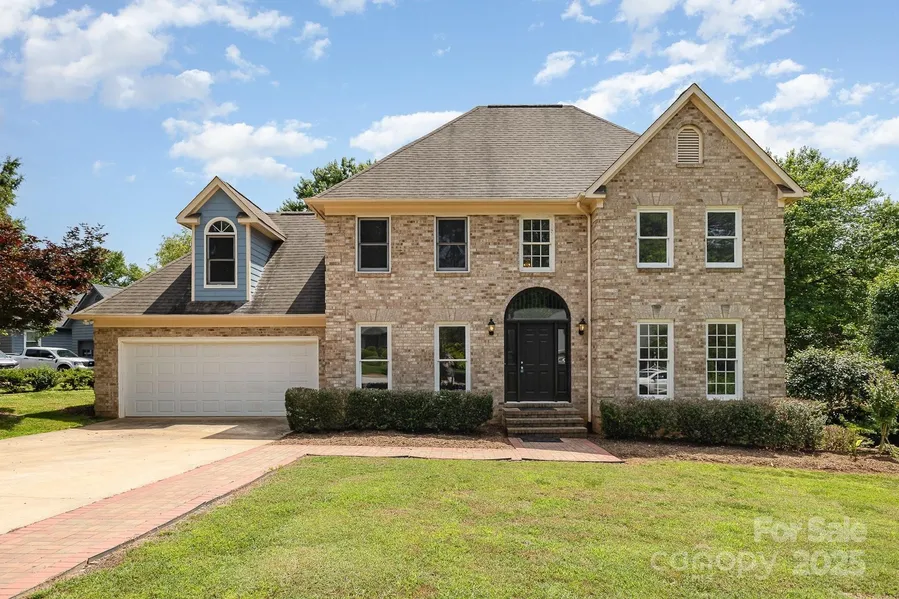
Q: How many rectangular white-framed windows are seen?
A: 9